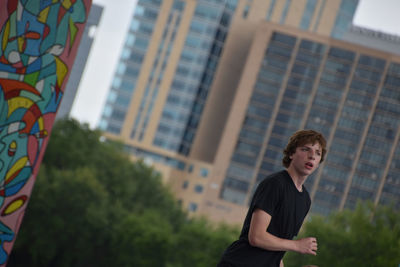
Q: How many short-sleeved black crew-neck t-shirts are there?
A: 1